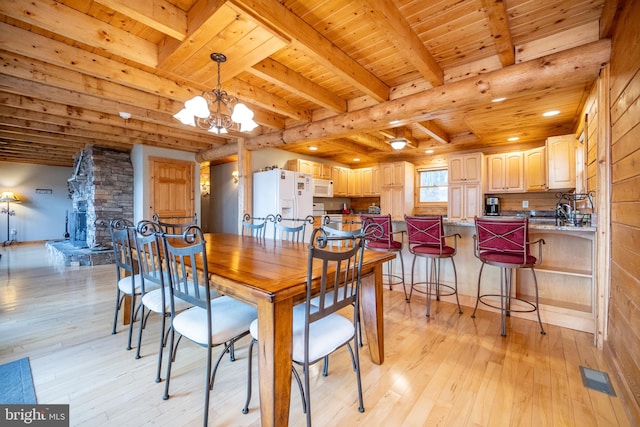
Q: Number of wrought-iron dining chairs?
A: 8